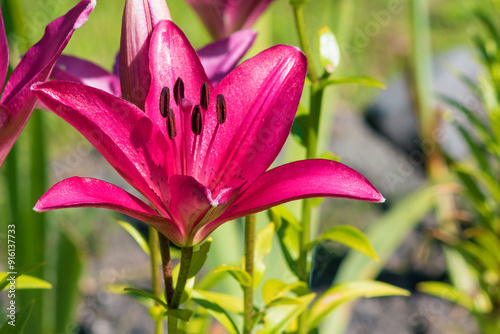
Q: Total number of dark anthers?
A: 6